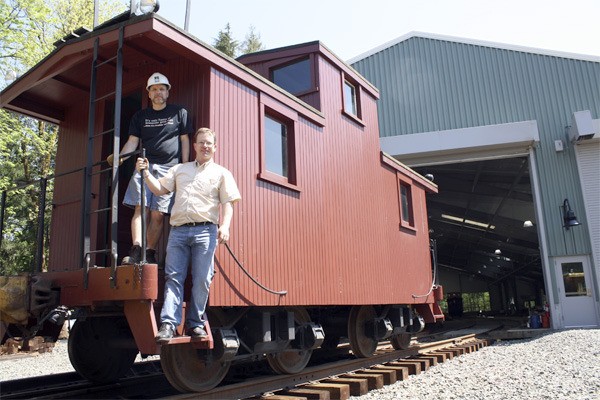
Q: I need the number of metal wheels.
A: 5